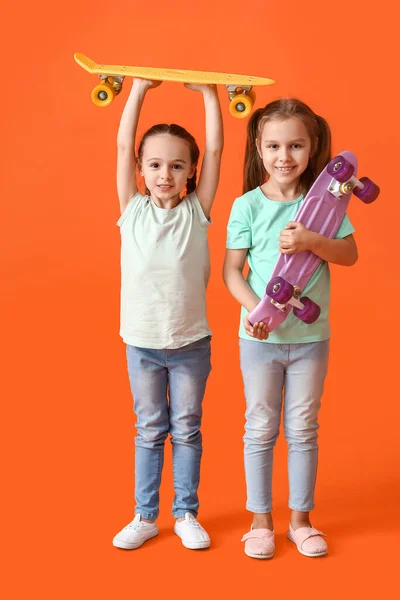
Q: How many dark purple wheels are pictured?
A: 4